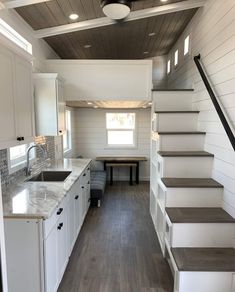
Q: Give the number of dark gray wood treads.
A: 7